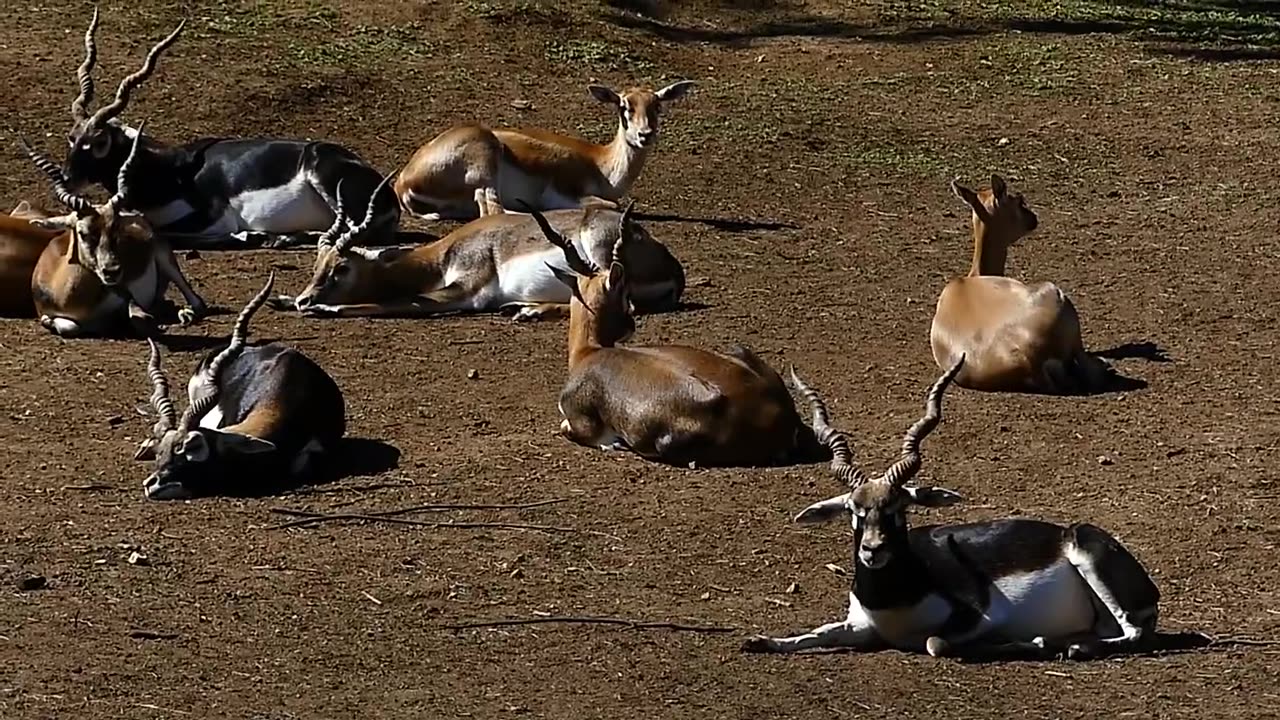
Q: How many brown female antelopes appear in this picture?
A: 2